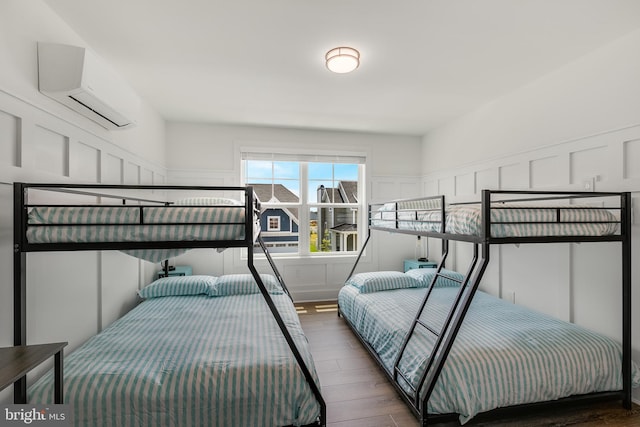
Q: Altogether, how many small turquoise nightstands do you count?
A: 2